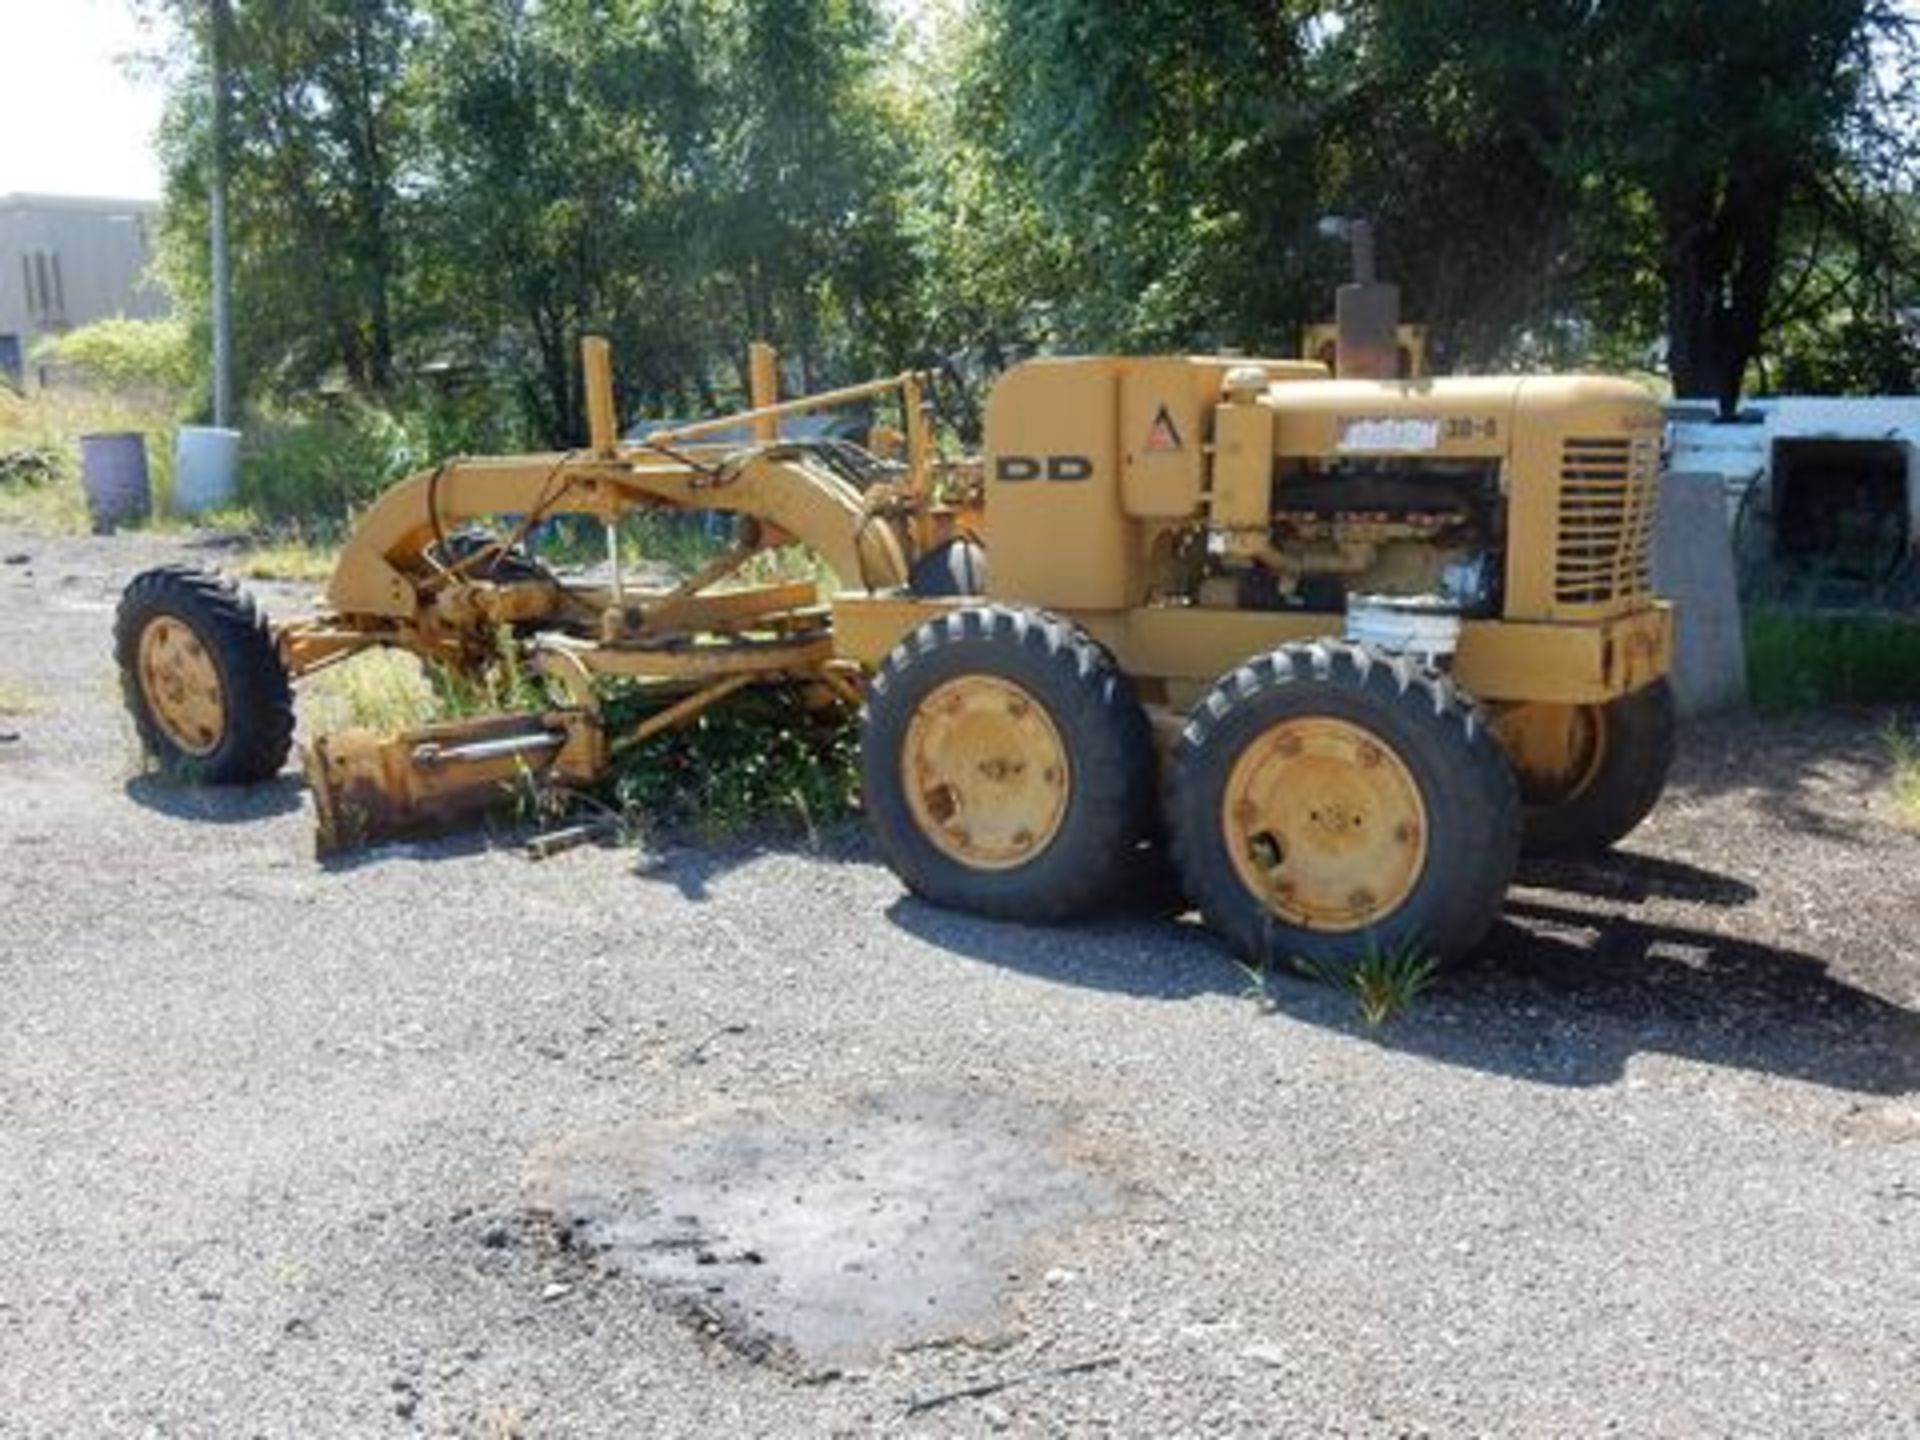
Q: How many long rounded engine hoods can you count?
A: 1